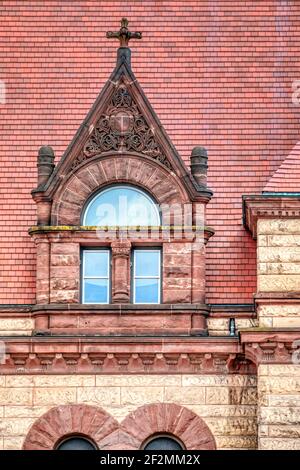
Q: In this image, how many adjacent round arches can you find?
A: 2